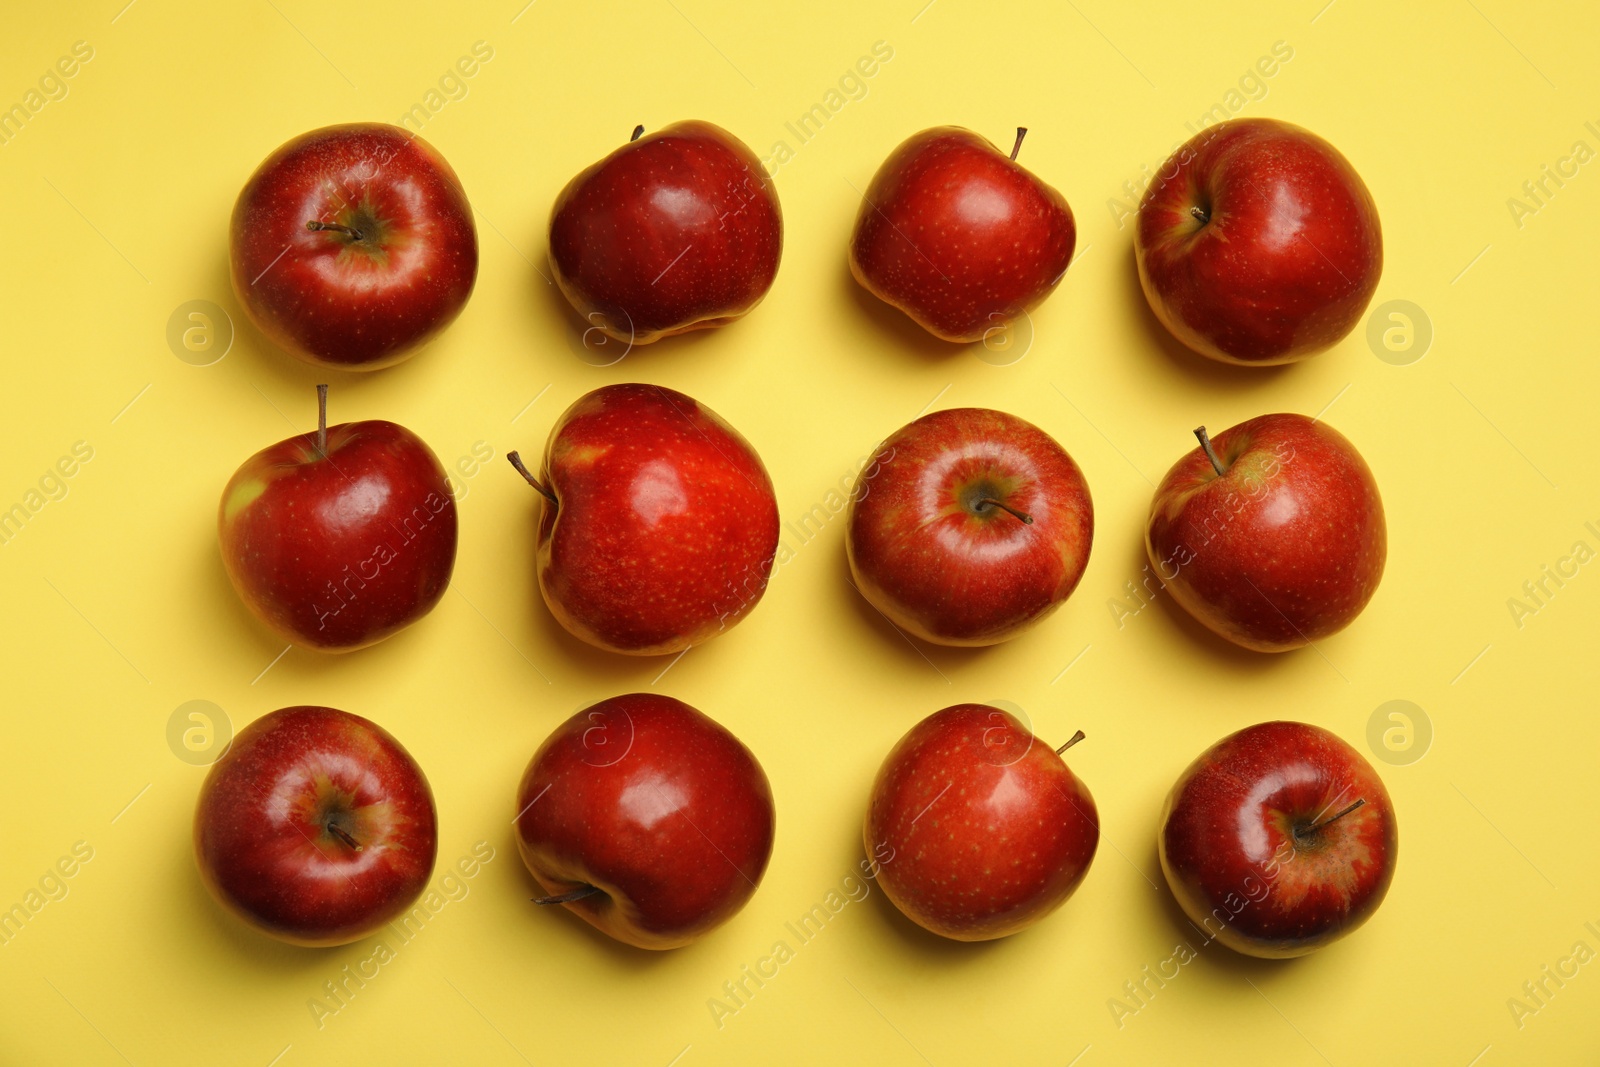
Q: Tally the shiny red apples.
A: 12